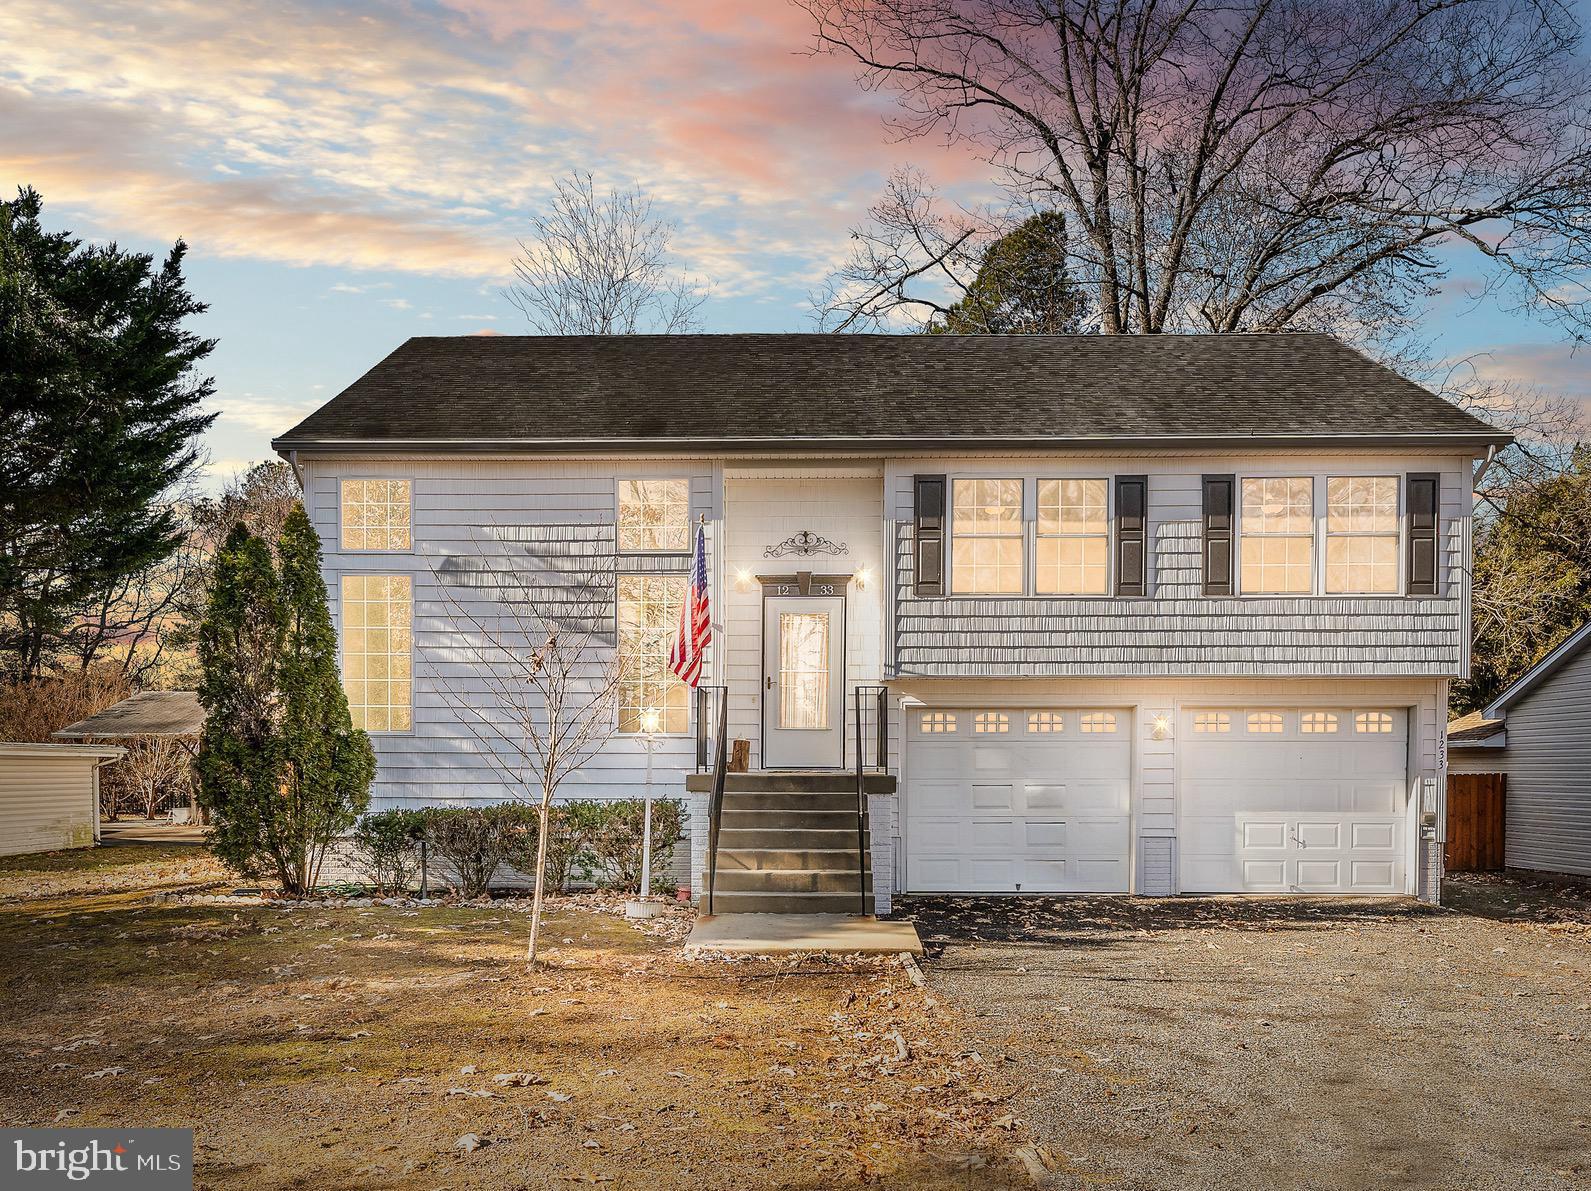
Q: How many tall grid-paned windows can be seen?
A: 2